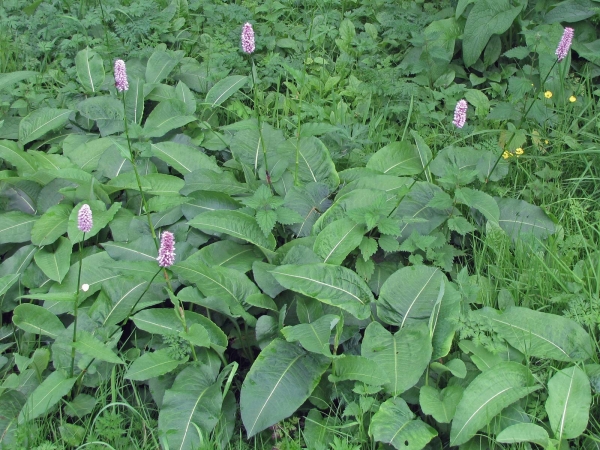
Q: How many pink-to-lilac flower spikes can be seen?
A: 6